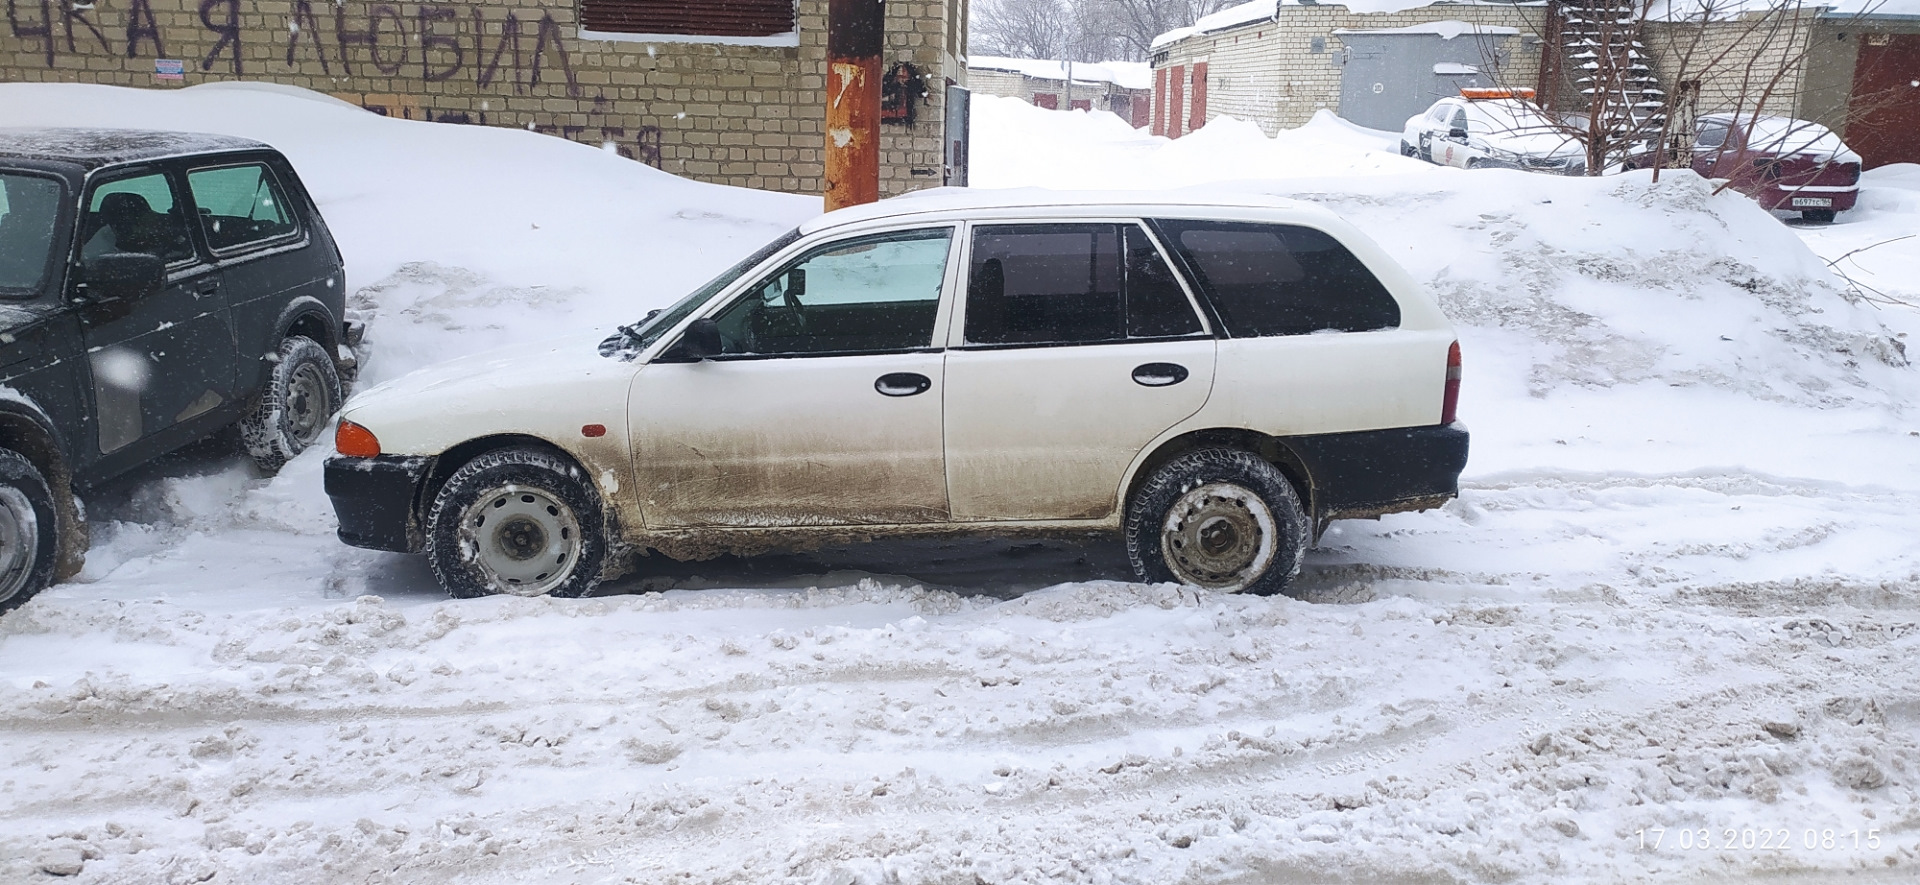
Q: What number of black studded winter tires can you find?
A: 4